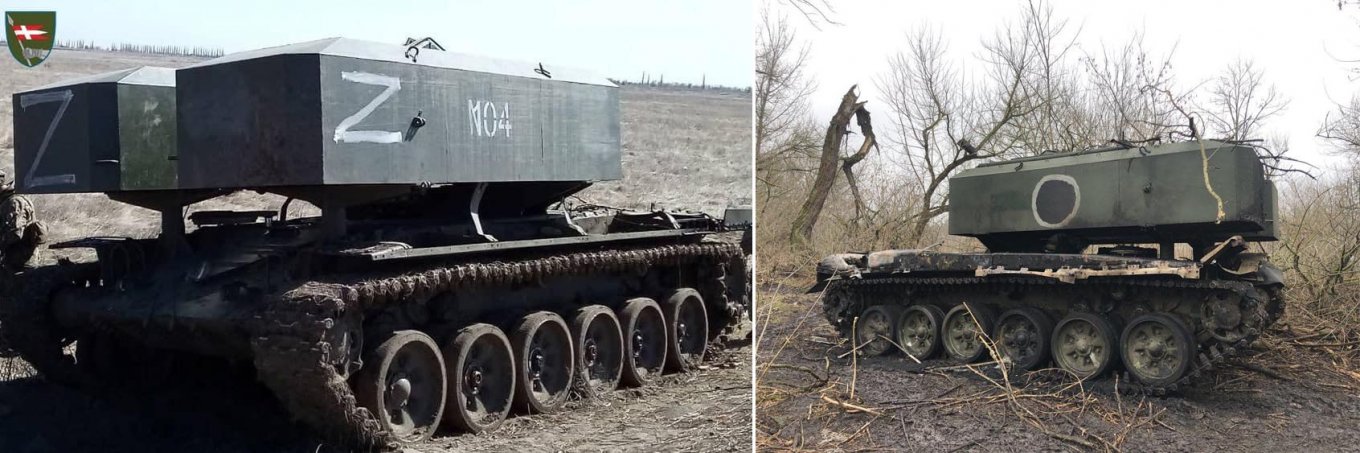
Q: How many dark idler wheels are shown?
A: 12